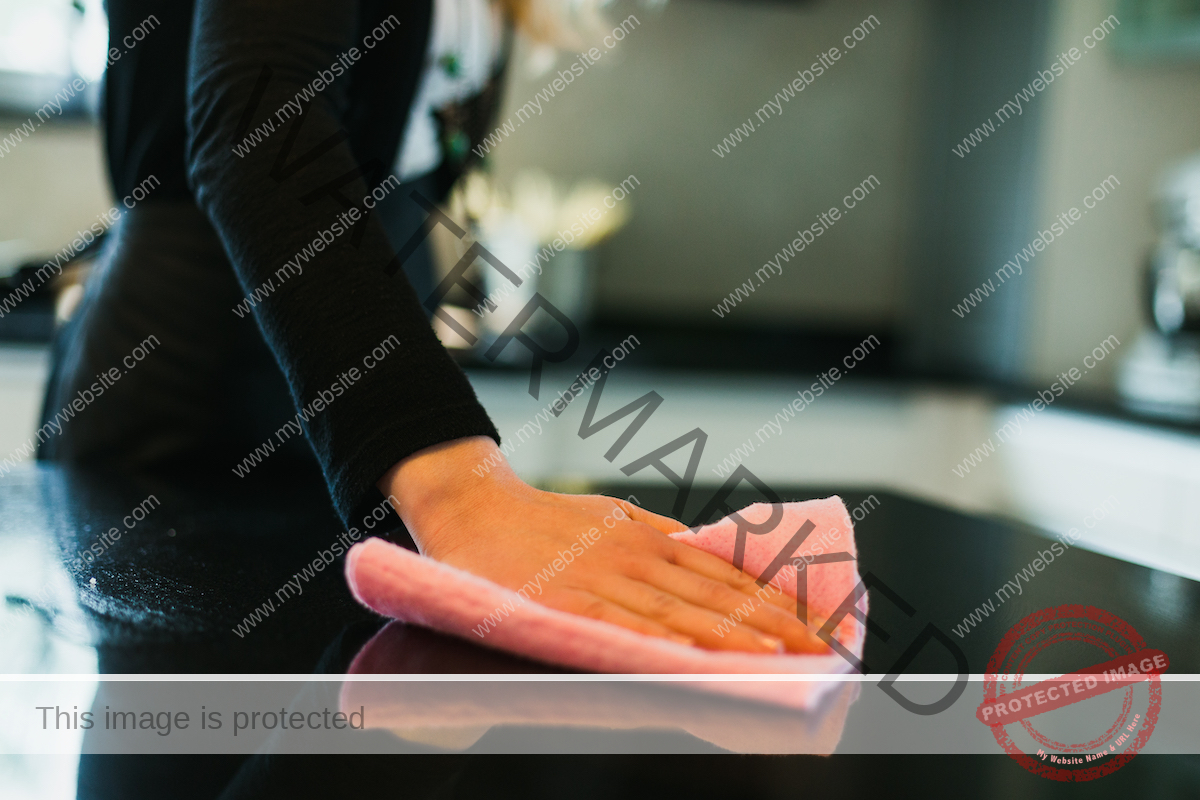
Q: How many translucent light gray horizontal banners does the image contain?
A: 1